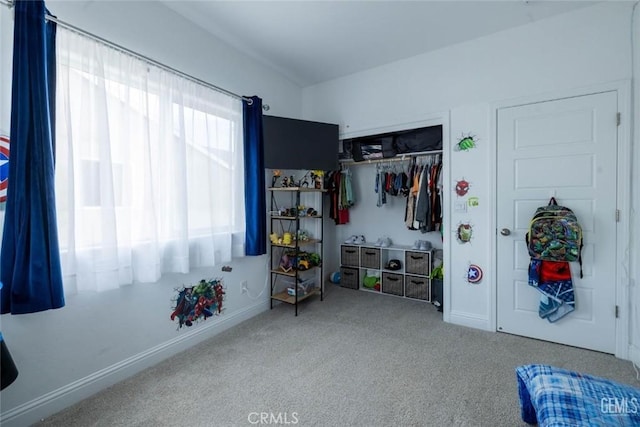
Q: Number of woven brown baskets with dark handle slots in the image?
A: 6